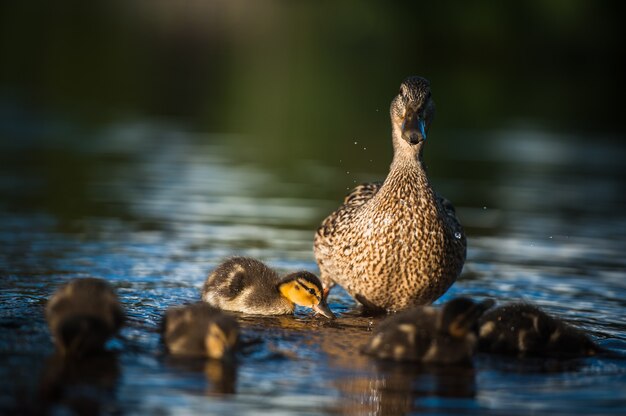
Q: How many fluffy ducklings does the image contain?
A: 5